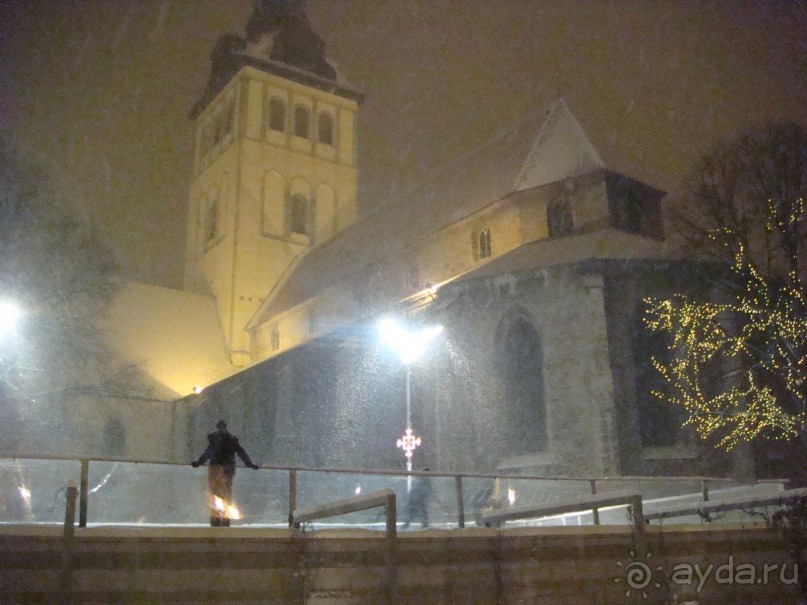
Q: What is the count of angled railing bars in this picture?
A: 3